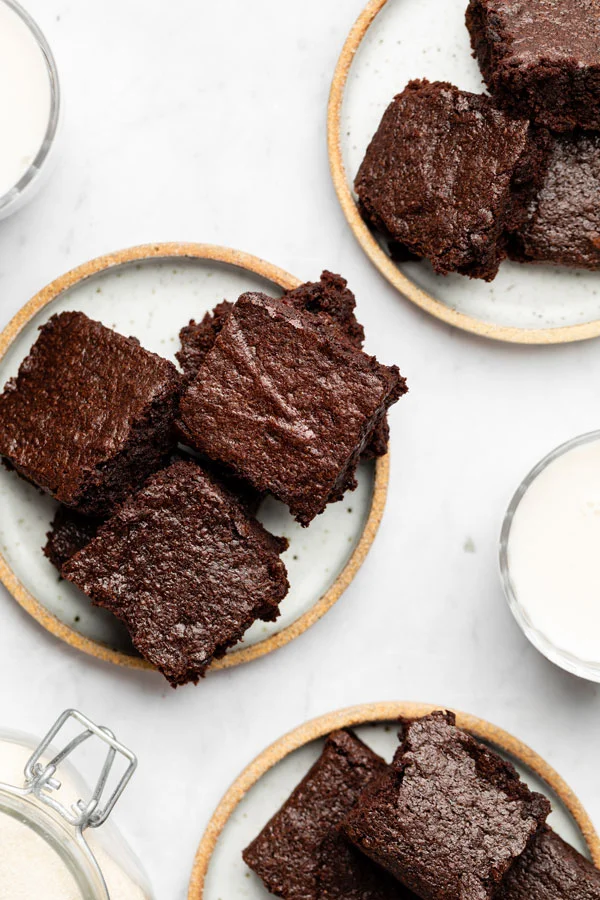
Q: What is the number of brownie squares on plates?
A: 11